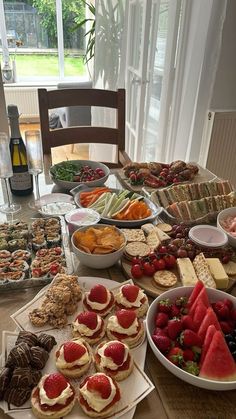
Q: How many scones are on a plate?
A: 8